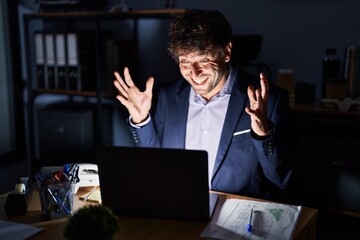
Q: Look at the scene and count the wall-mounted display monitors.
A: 0